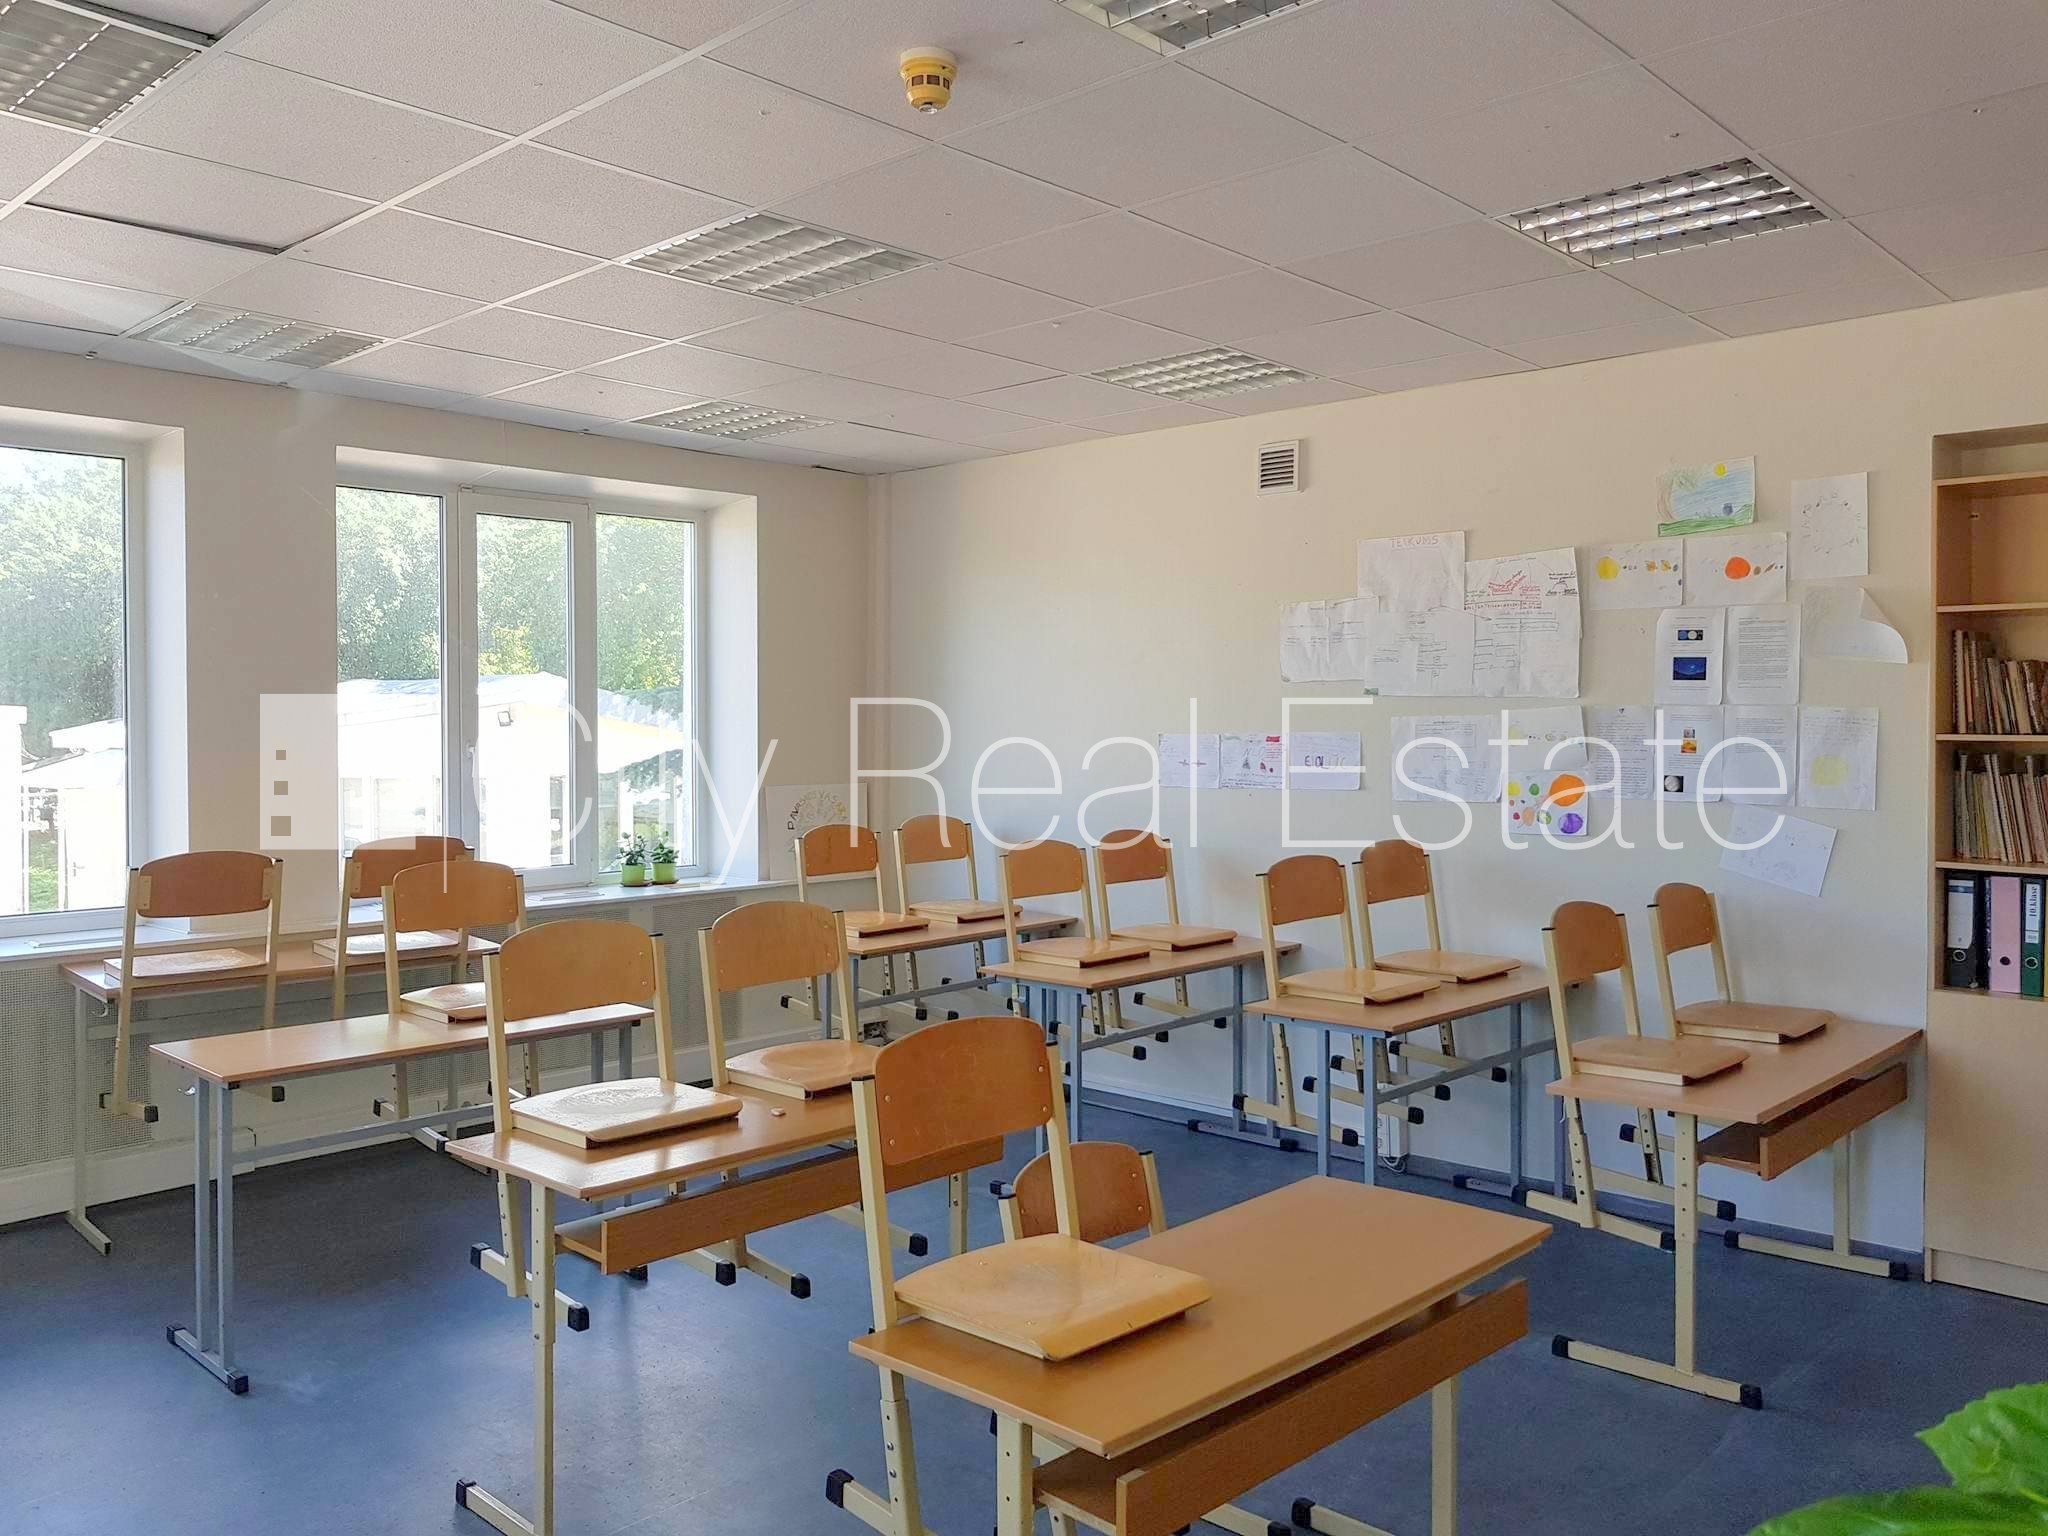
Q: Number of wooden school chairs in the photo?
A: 15